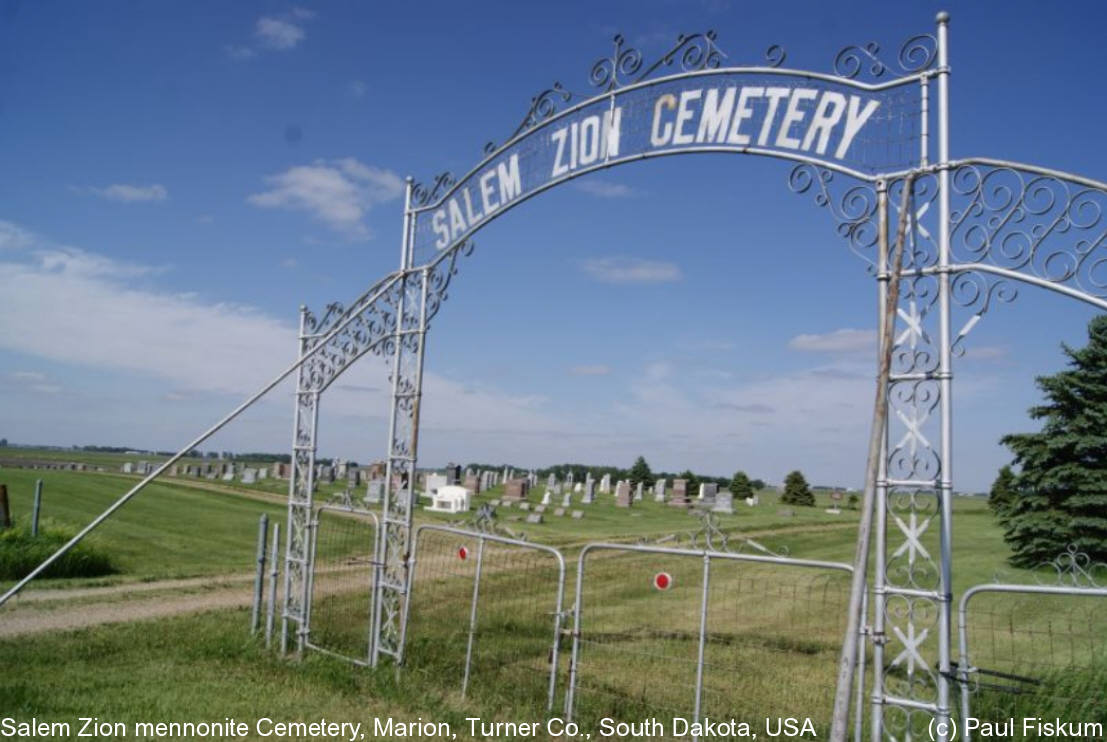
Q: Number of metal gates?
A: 4